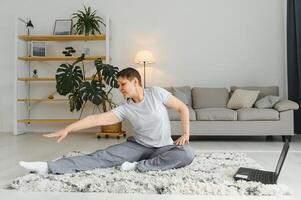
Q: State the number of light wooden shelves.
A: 5